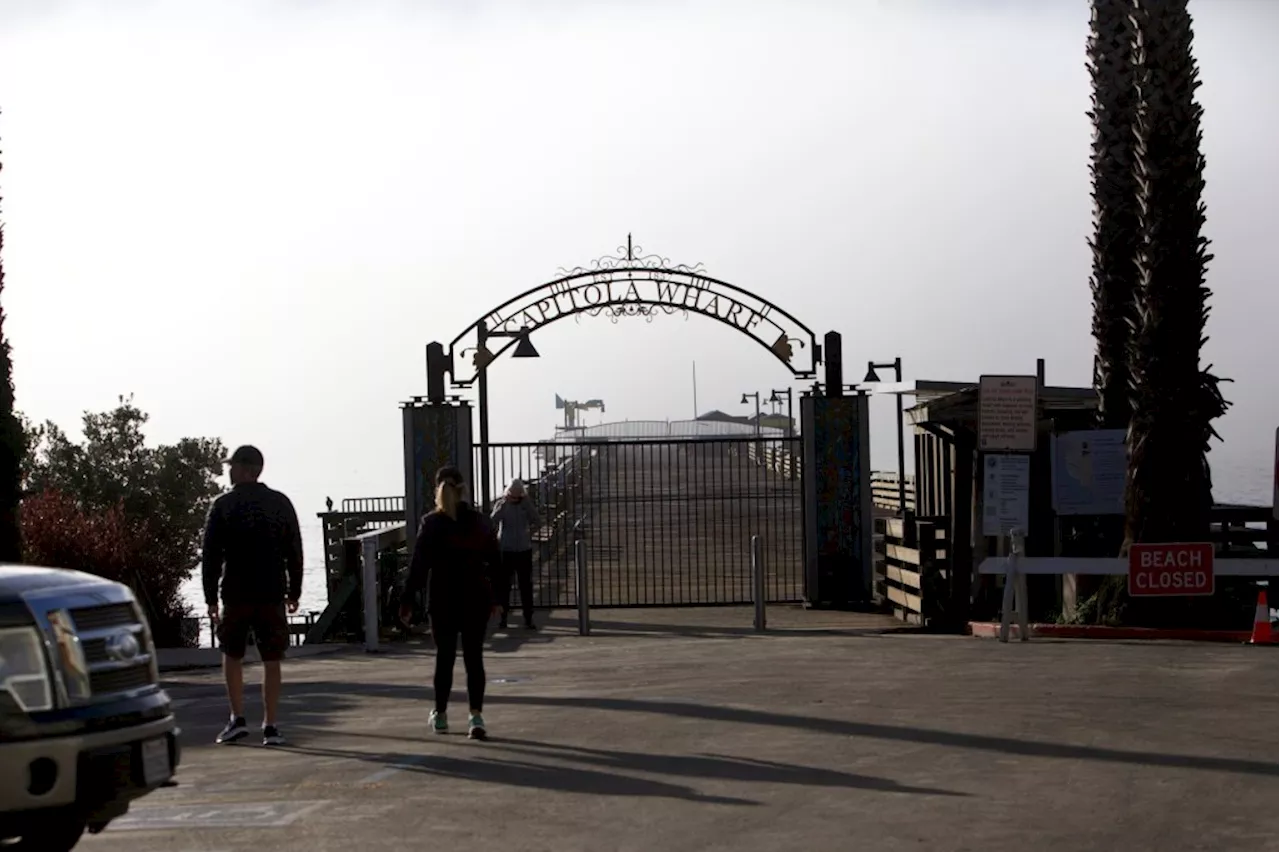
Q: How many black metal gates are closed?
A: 1